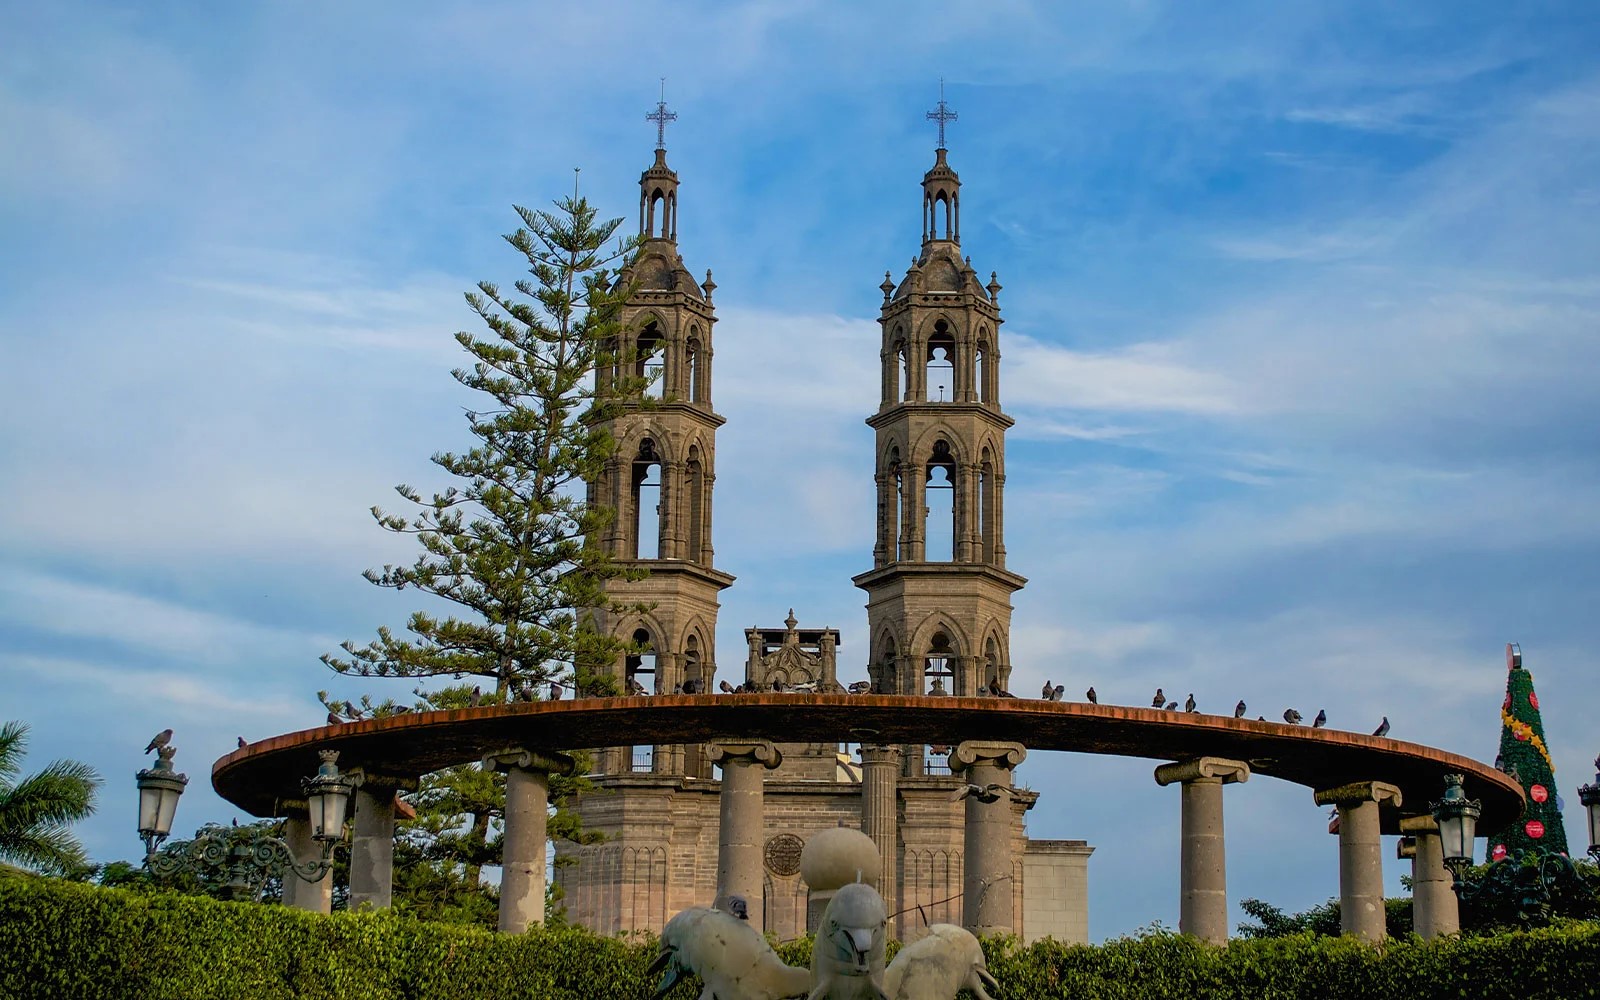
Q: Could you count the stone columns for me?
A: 9